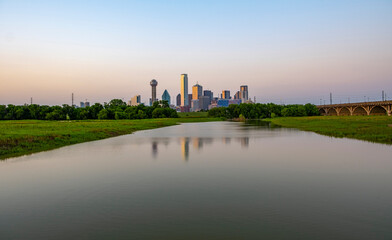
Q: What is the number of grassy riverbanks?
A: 2